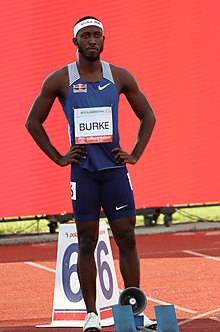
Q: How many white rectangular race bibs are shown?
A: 1